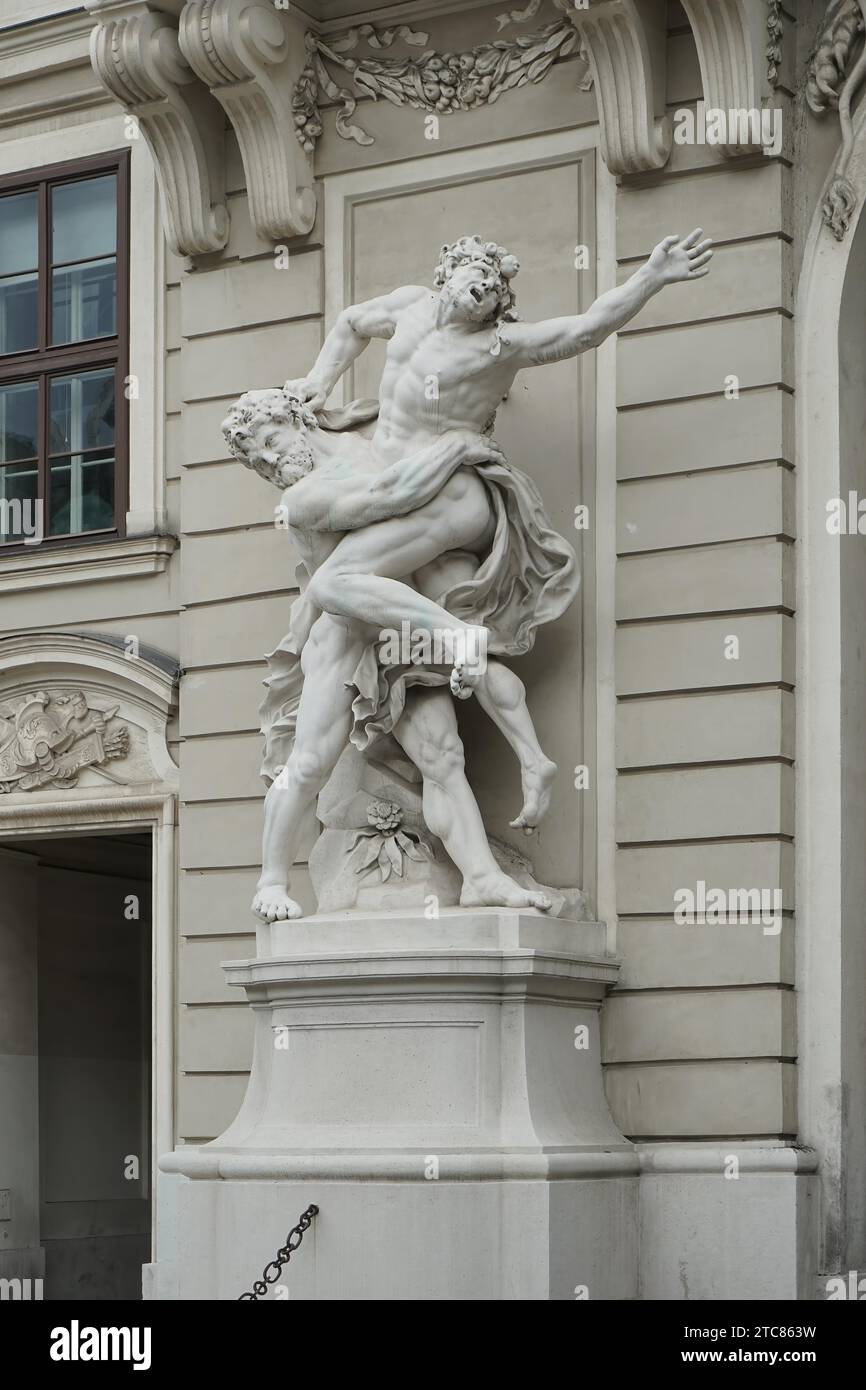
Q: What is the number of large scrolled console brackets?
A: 4